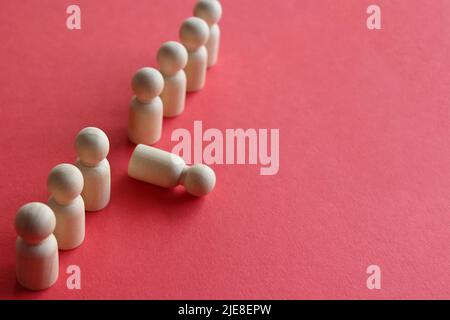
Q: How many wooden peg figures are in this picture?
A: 8